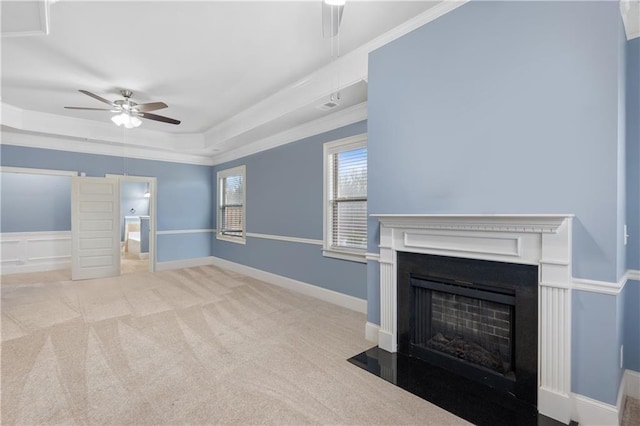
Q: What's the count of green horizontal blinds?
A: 0